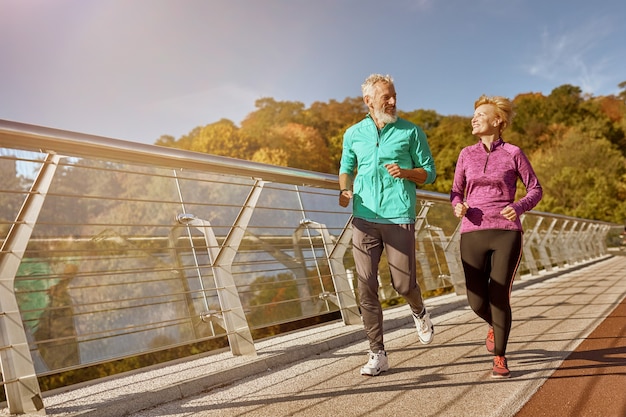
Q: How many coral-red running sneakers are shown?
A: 2